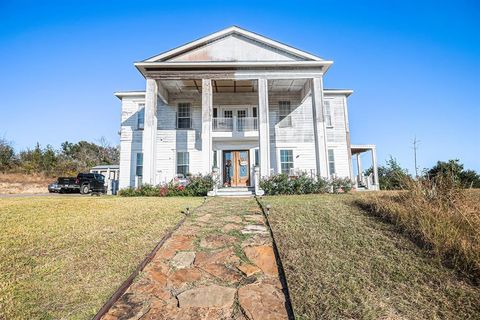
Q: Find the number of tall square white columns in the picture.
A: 4